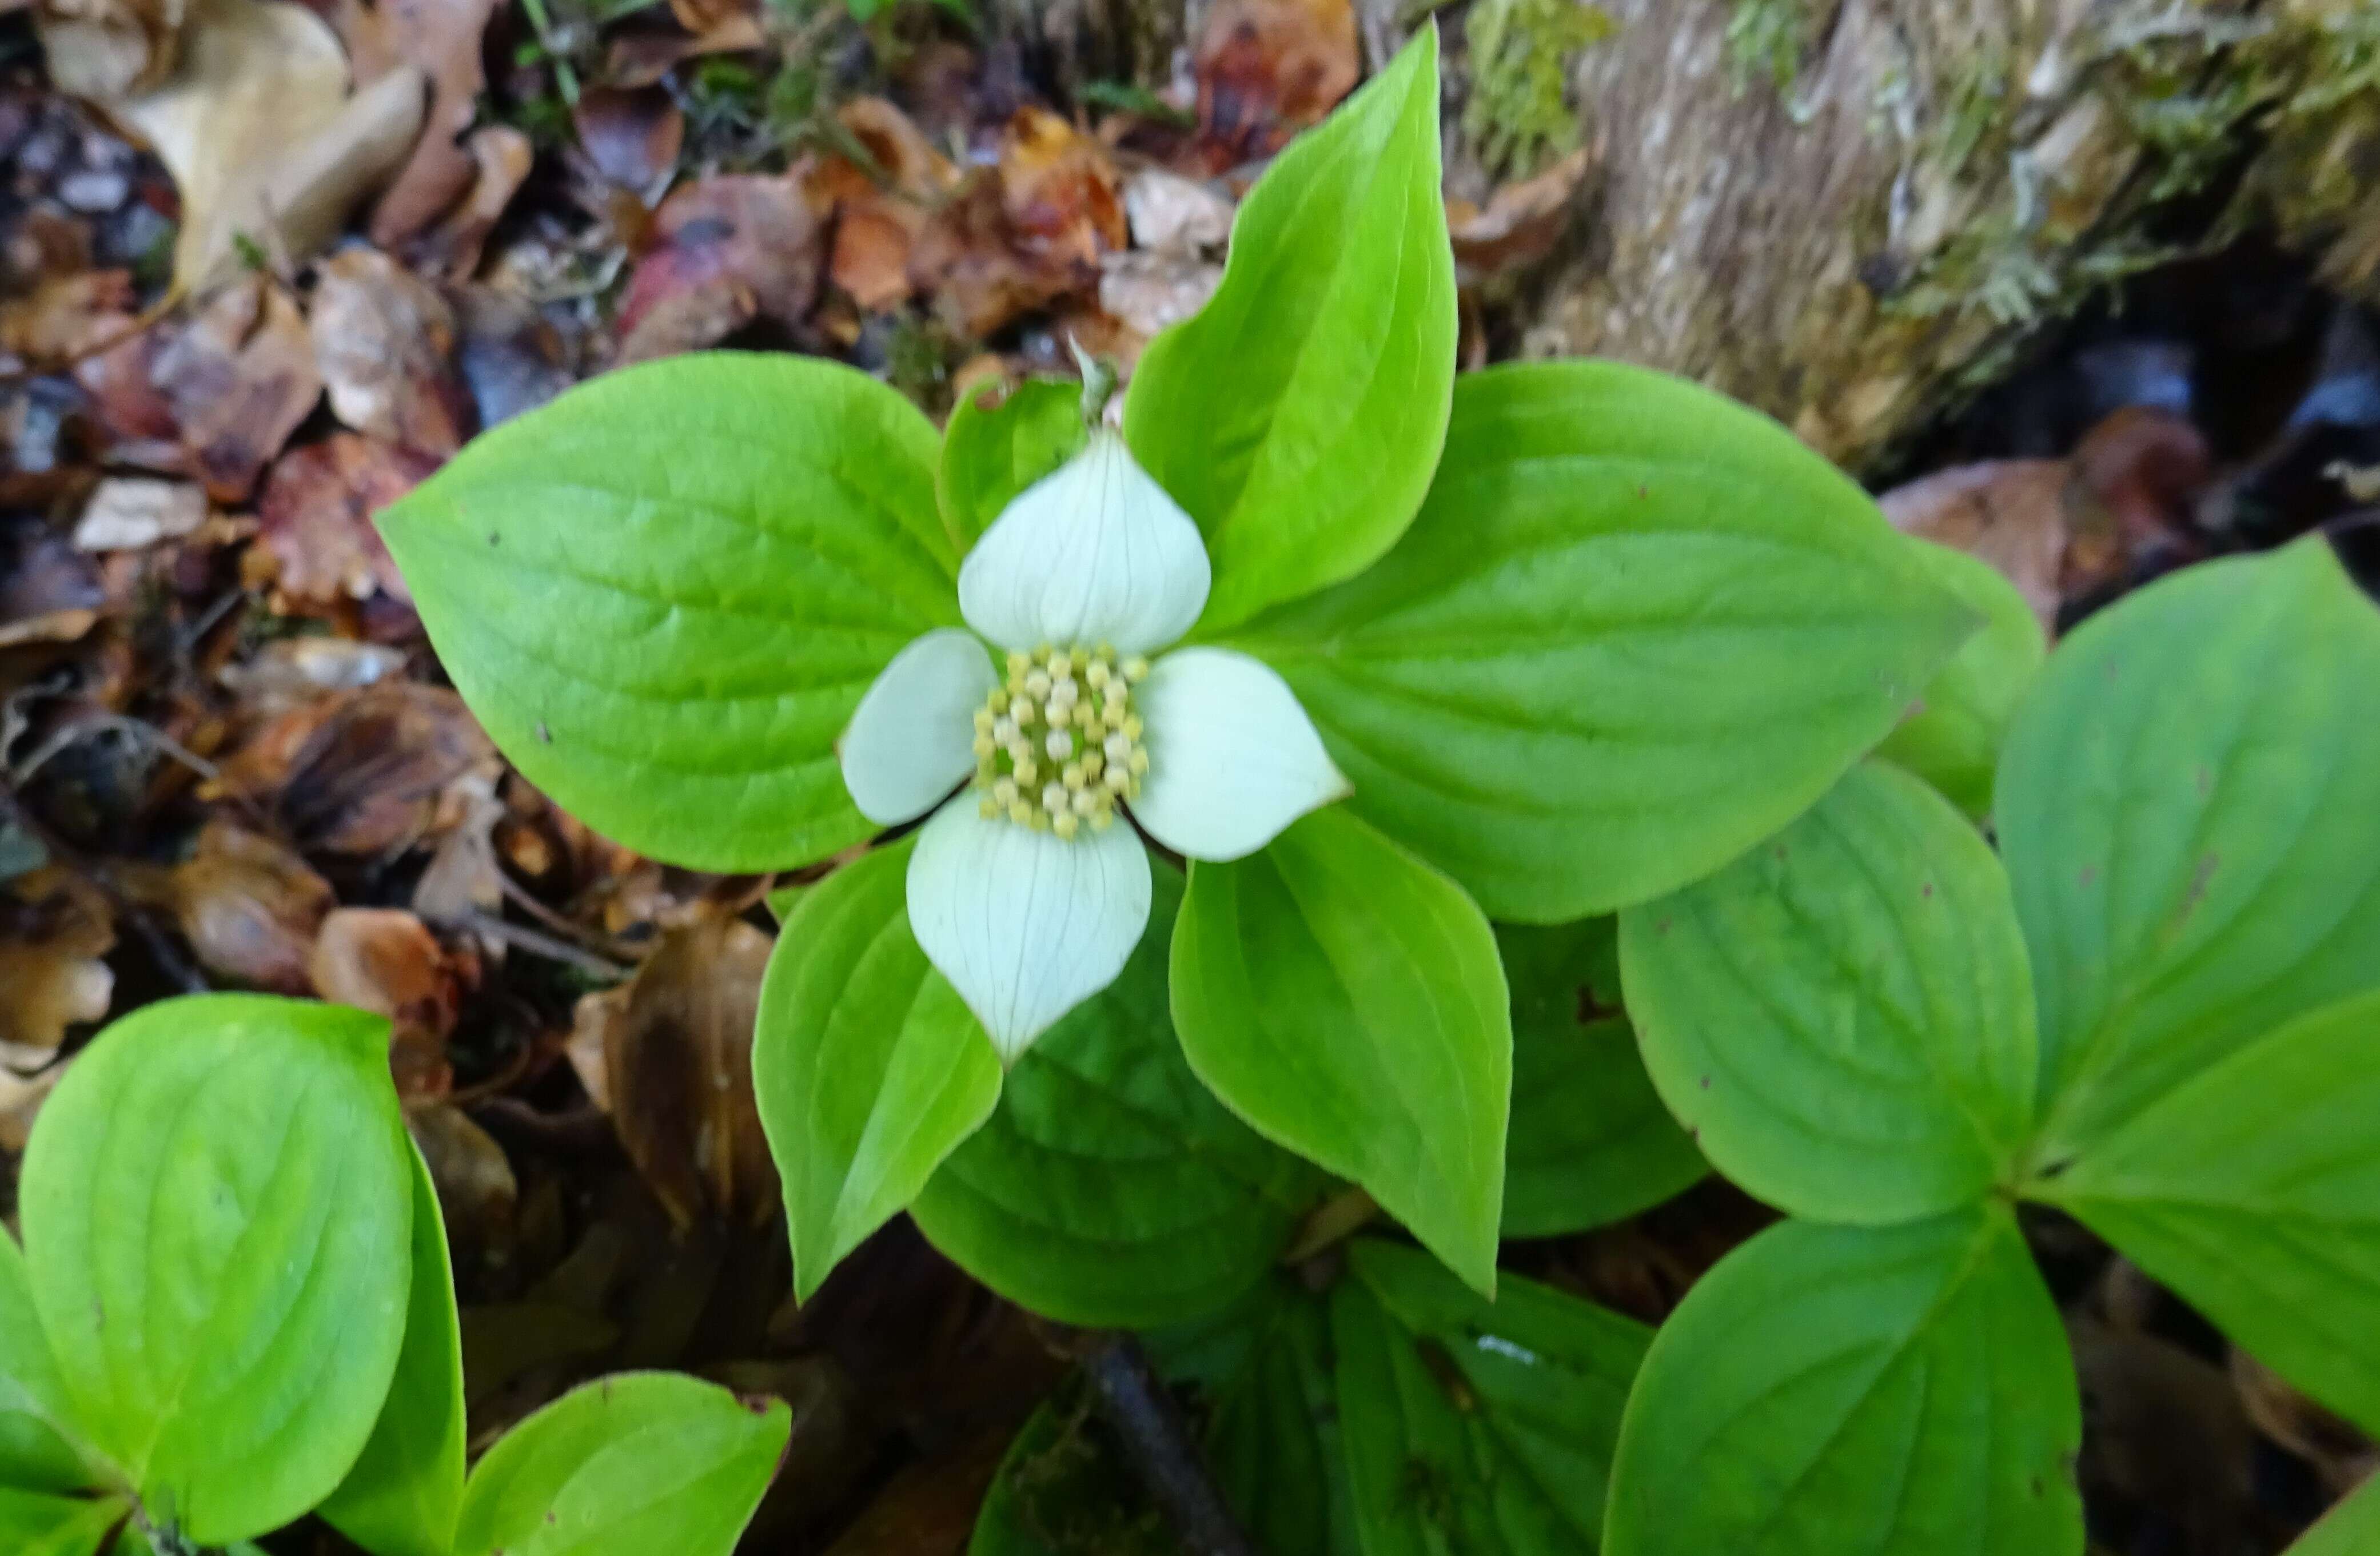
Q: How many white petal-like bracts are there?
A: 4